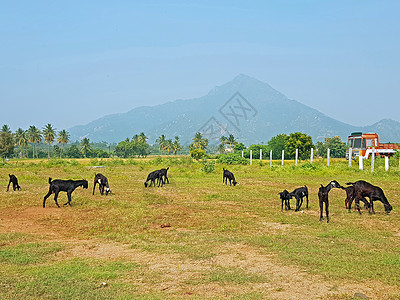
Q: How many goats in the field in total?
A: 11